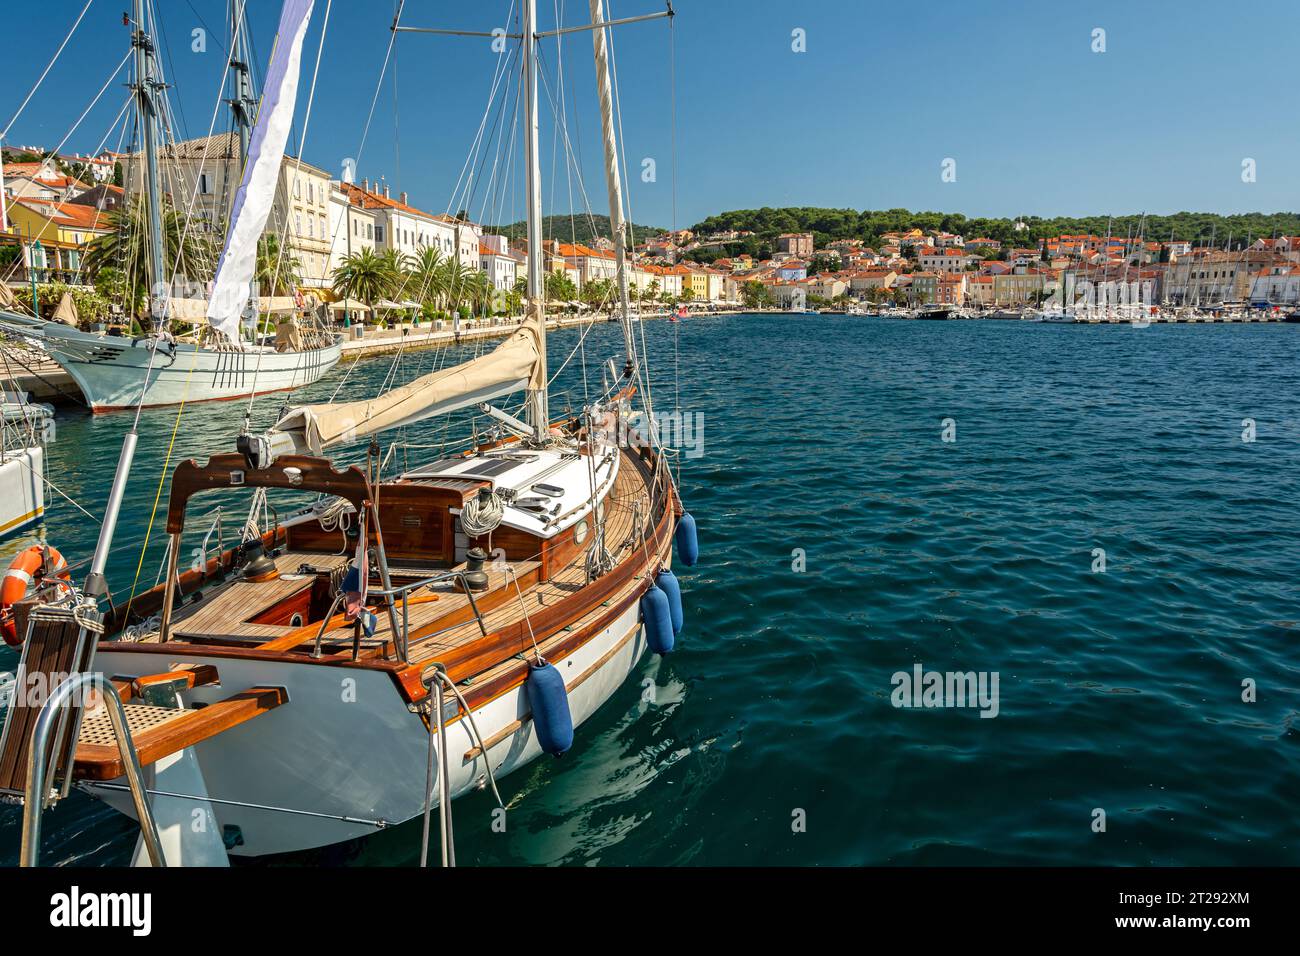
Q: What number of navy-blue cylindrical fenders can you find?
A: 4